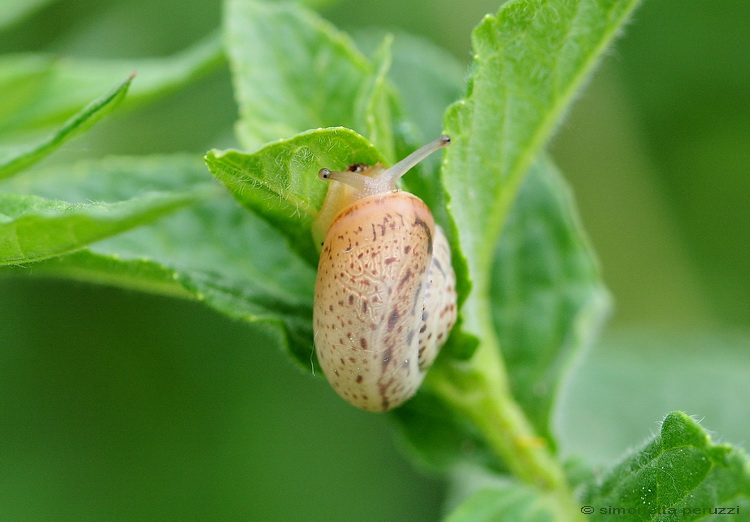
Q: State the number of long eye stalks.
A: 2